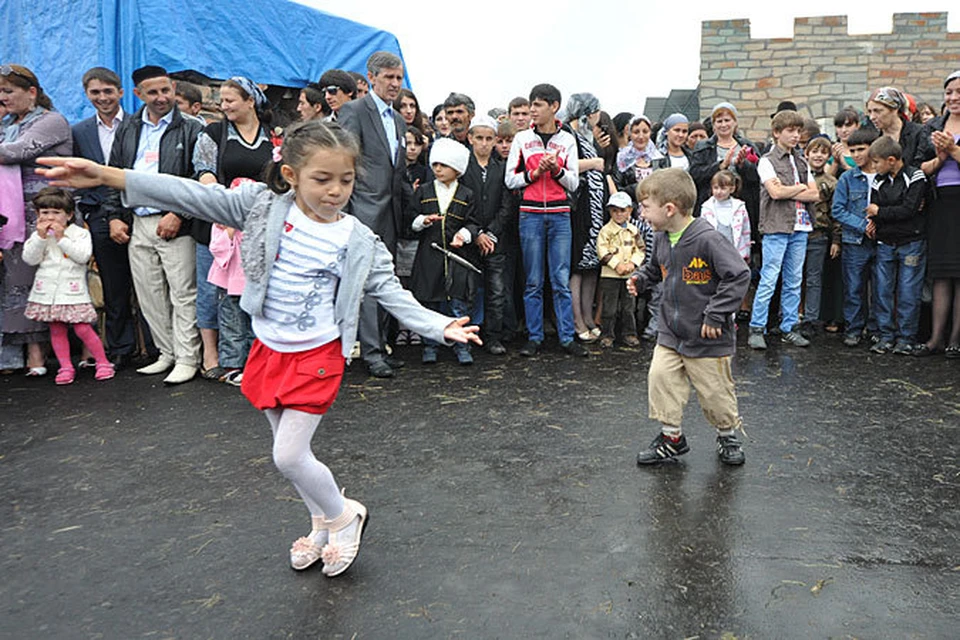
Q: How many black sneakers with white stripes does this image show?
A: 2